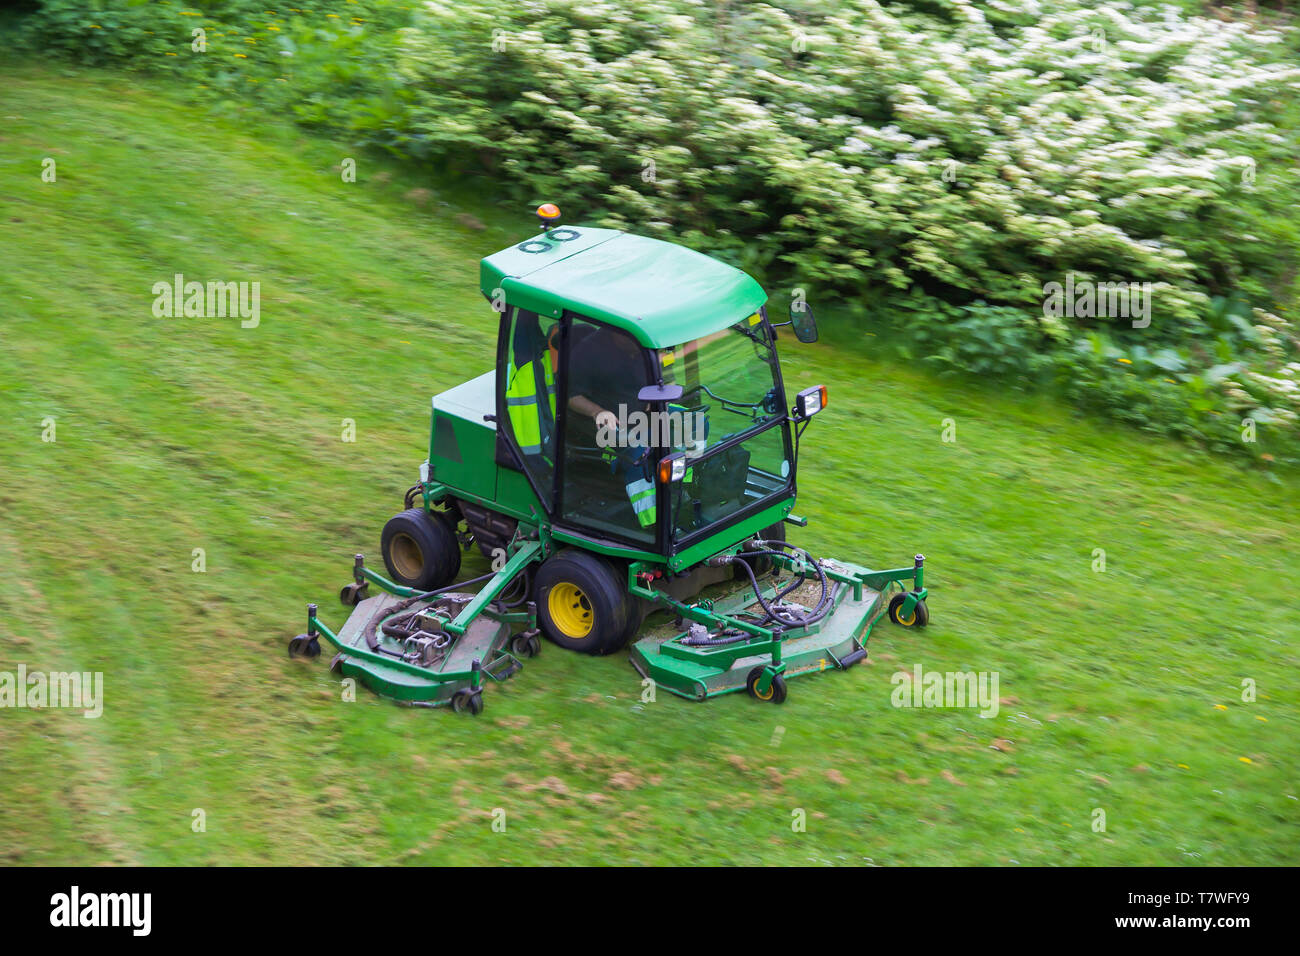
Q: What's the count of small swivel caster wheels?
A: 6